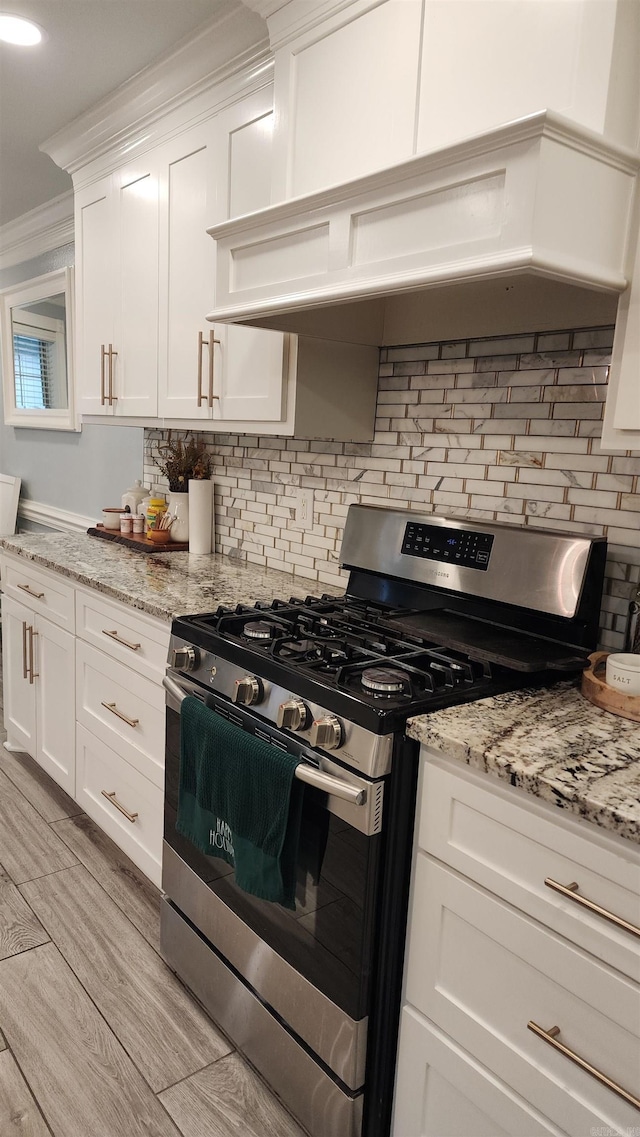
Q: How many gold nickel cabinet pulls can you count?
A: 12